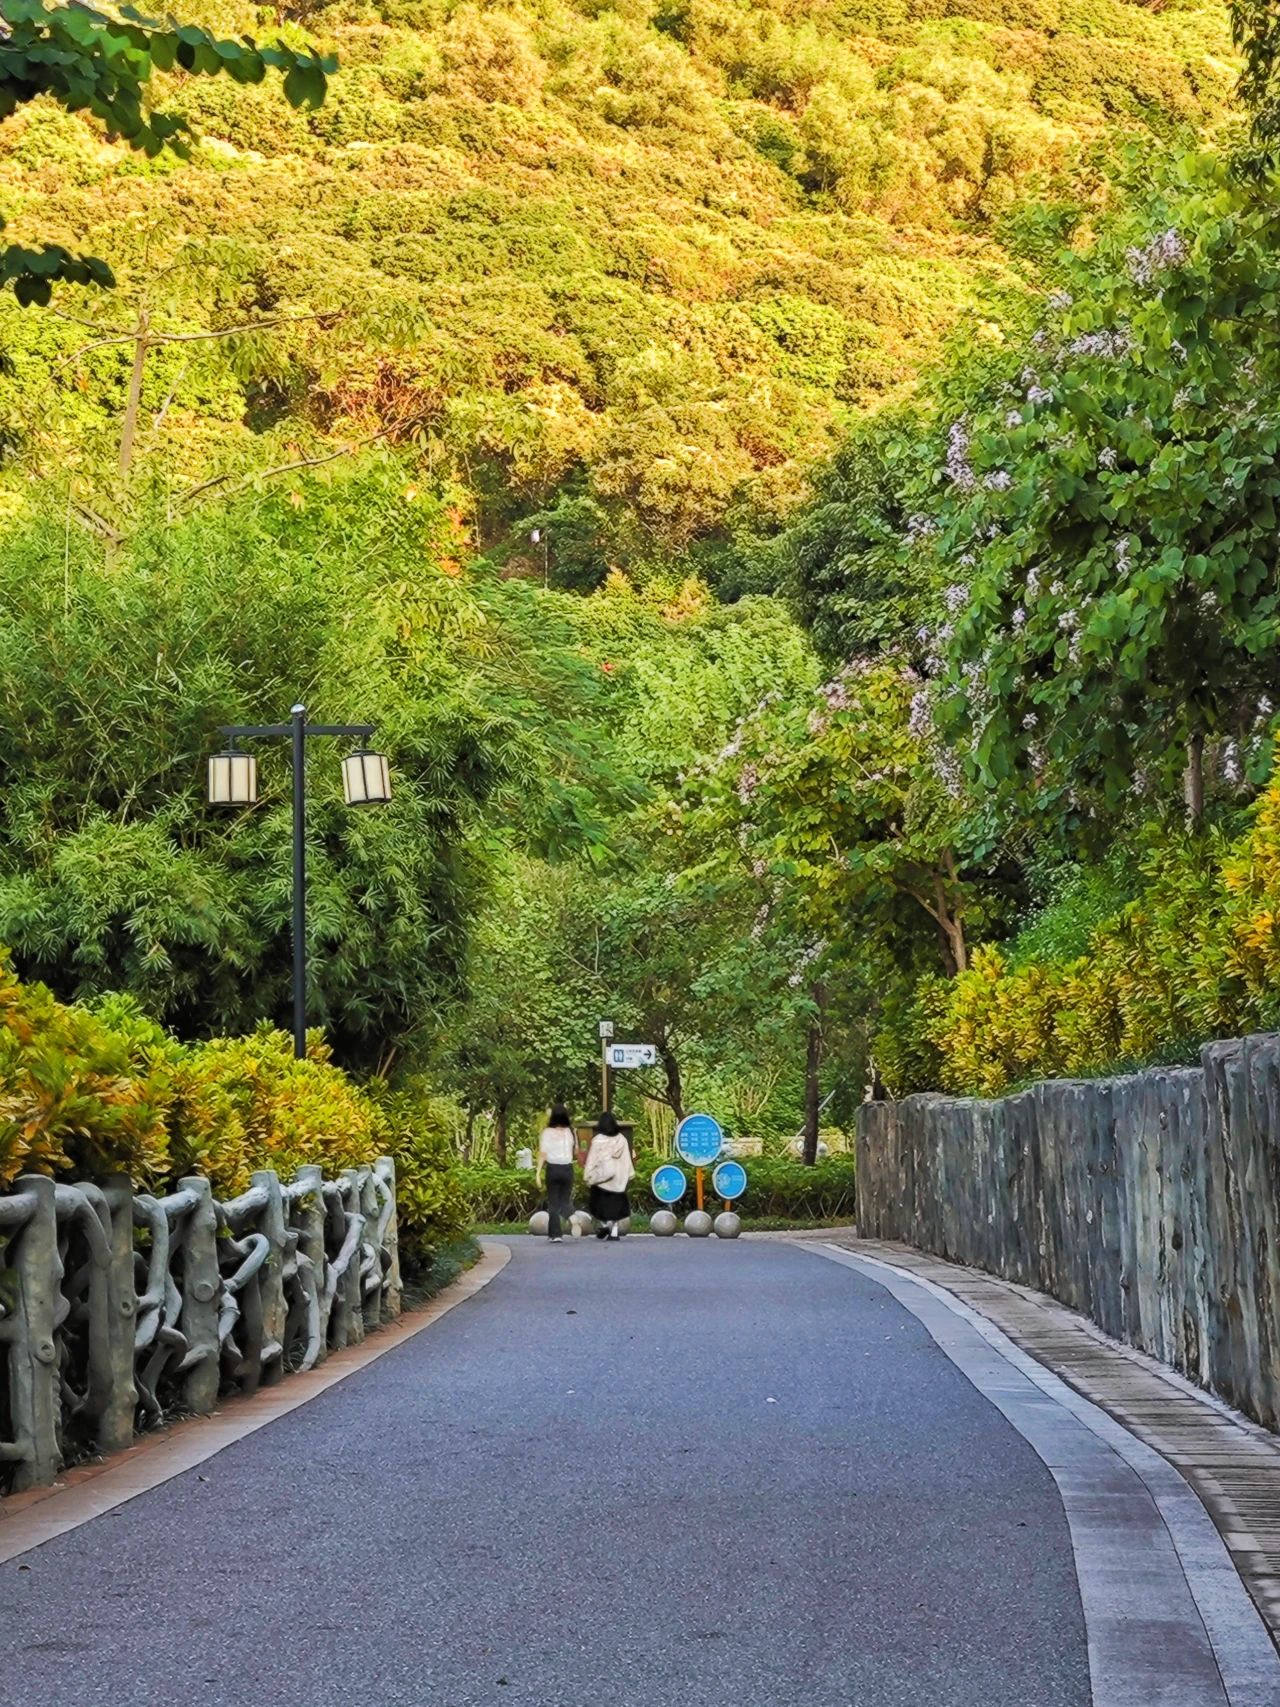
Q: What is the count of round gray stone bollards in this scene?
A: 6